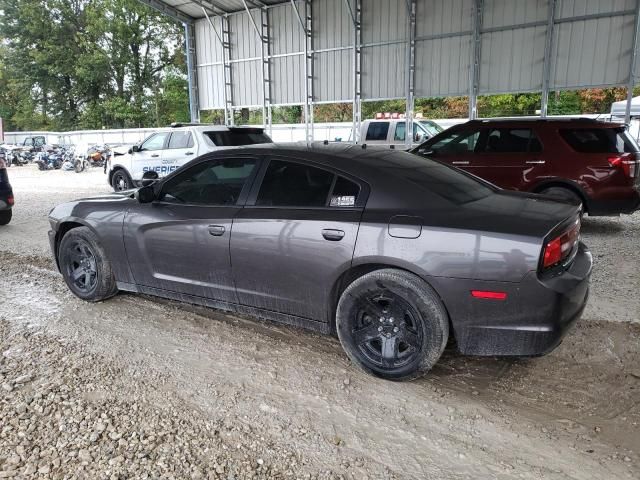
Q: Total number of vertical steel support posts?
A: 9